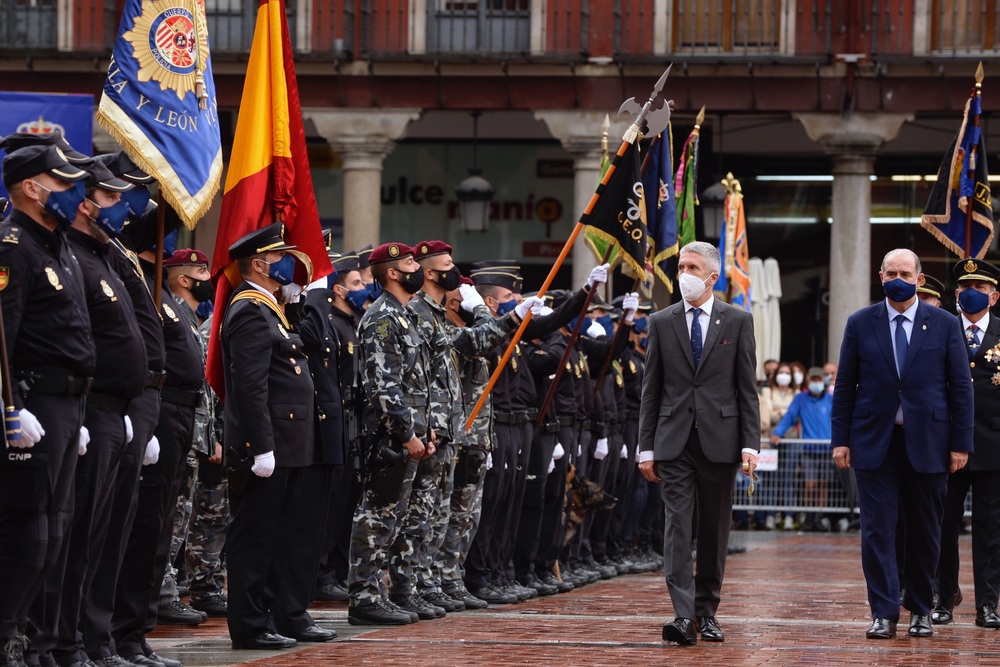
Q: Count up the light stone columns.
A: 3